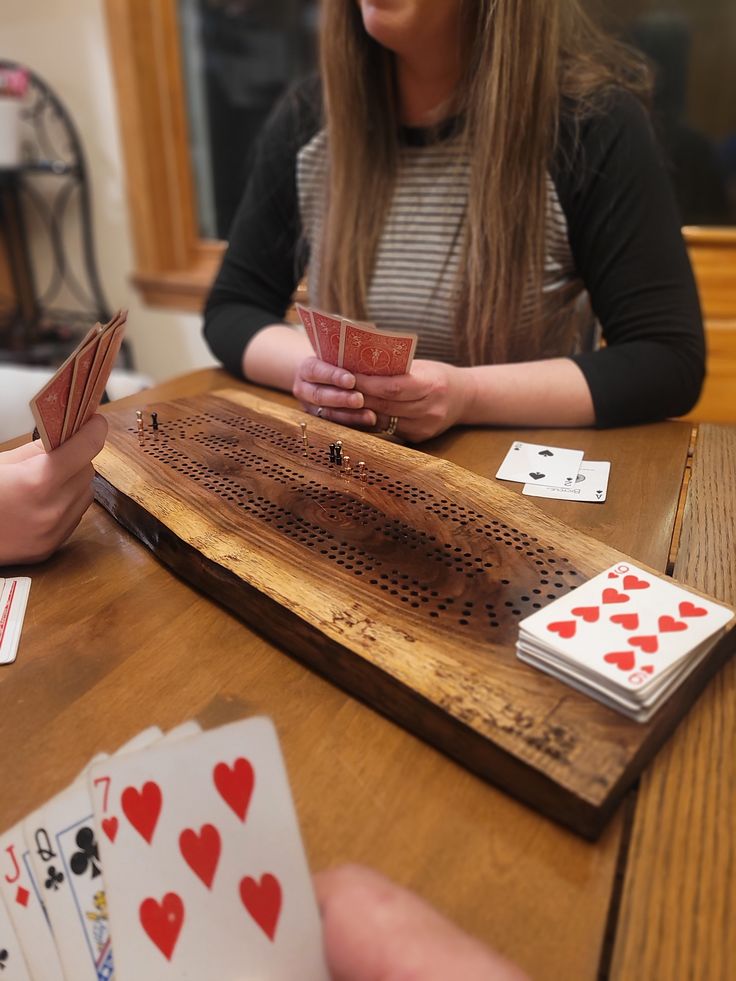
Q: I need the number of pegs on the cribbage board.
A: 9